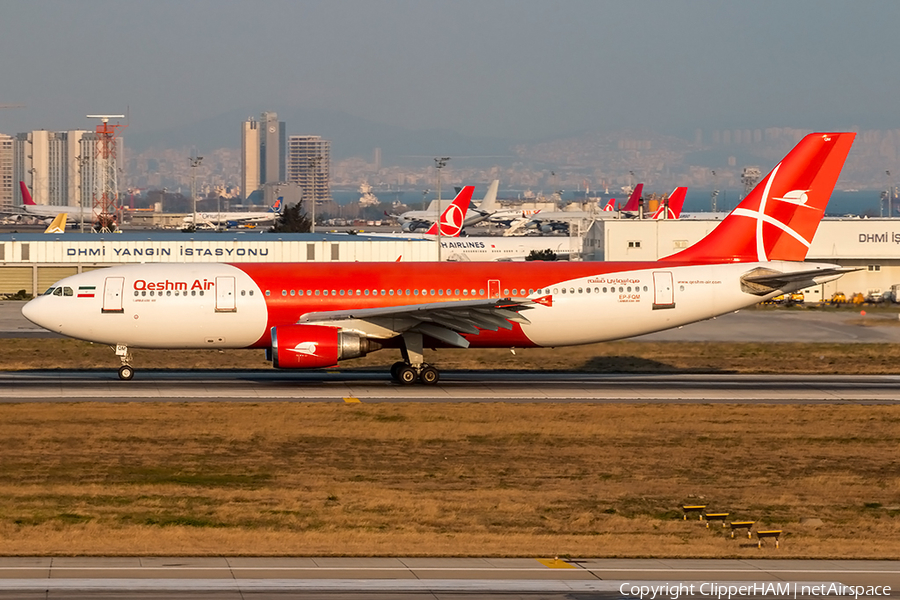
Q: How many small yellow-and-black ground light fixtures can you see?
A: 4